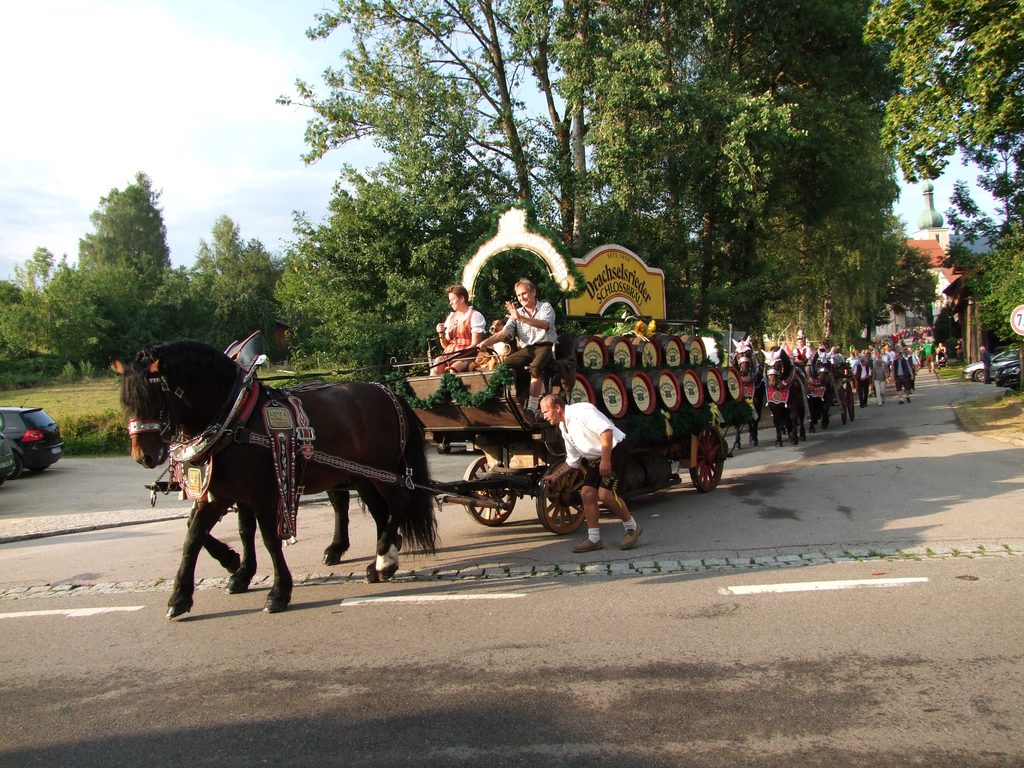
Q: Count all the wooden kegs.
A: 12